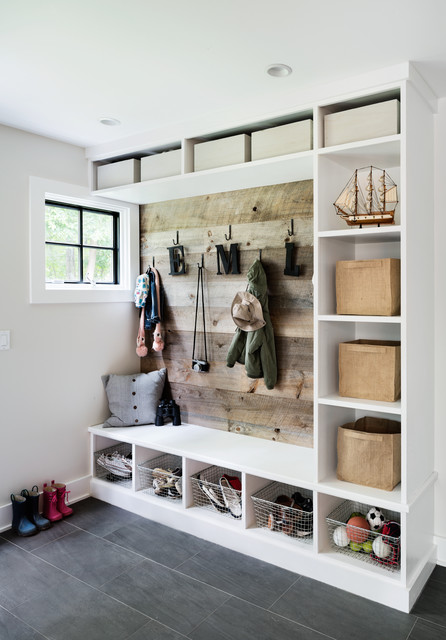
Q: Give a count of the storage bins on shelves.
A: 13